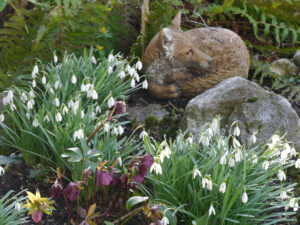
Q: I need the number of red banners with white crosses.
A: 0